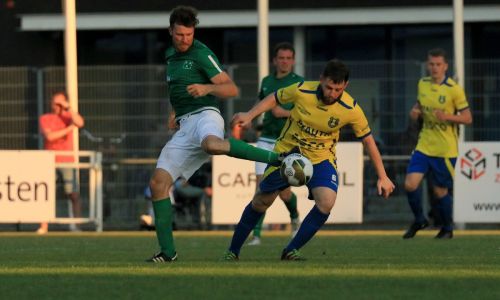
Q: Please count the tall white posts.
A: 3